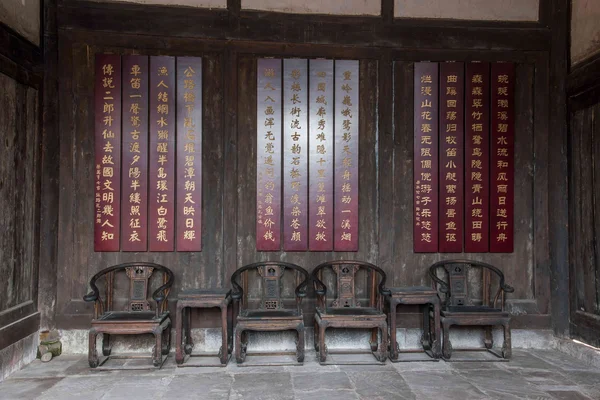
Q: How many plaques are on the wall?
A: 12